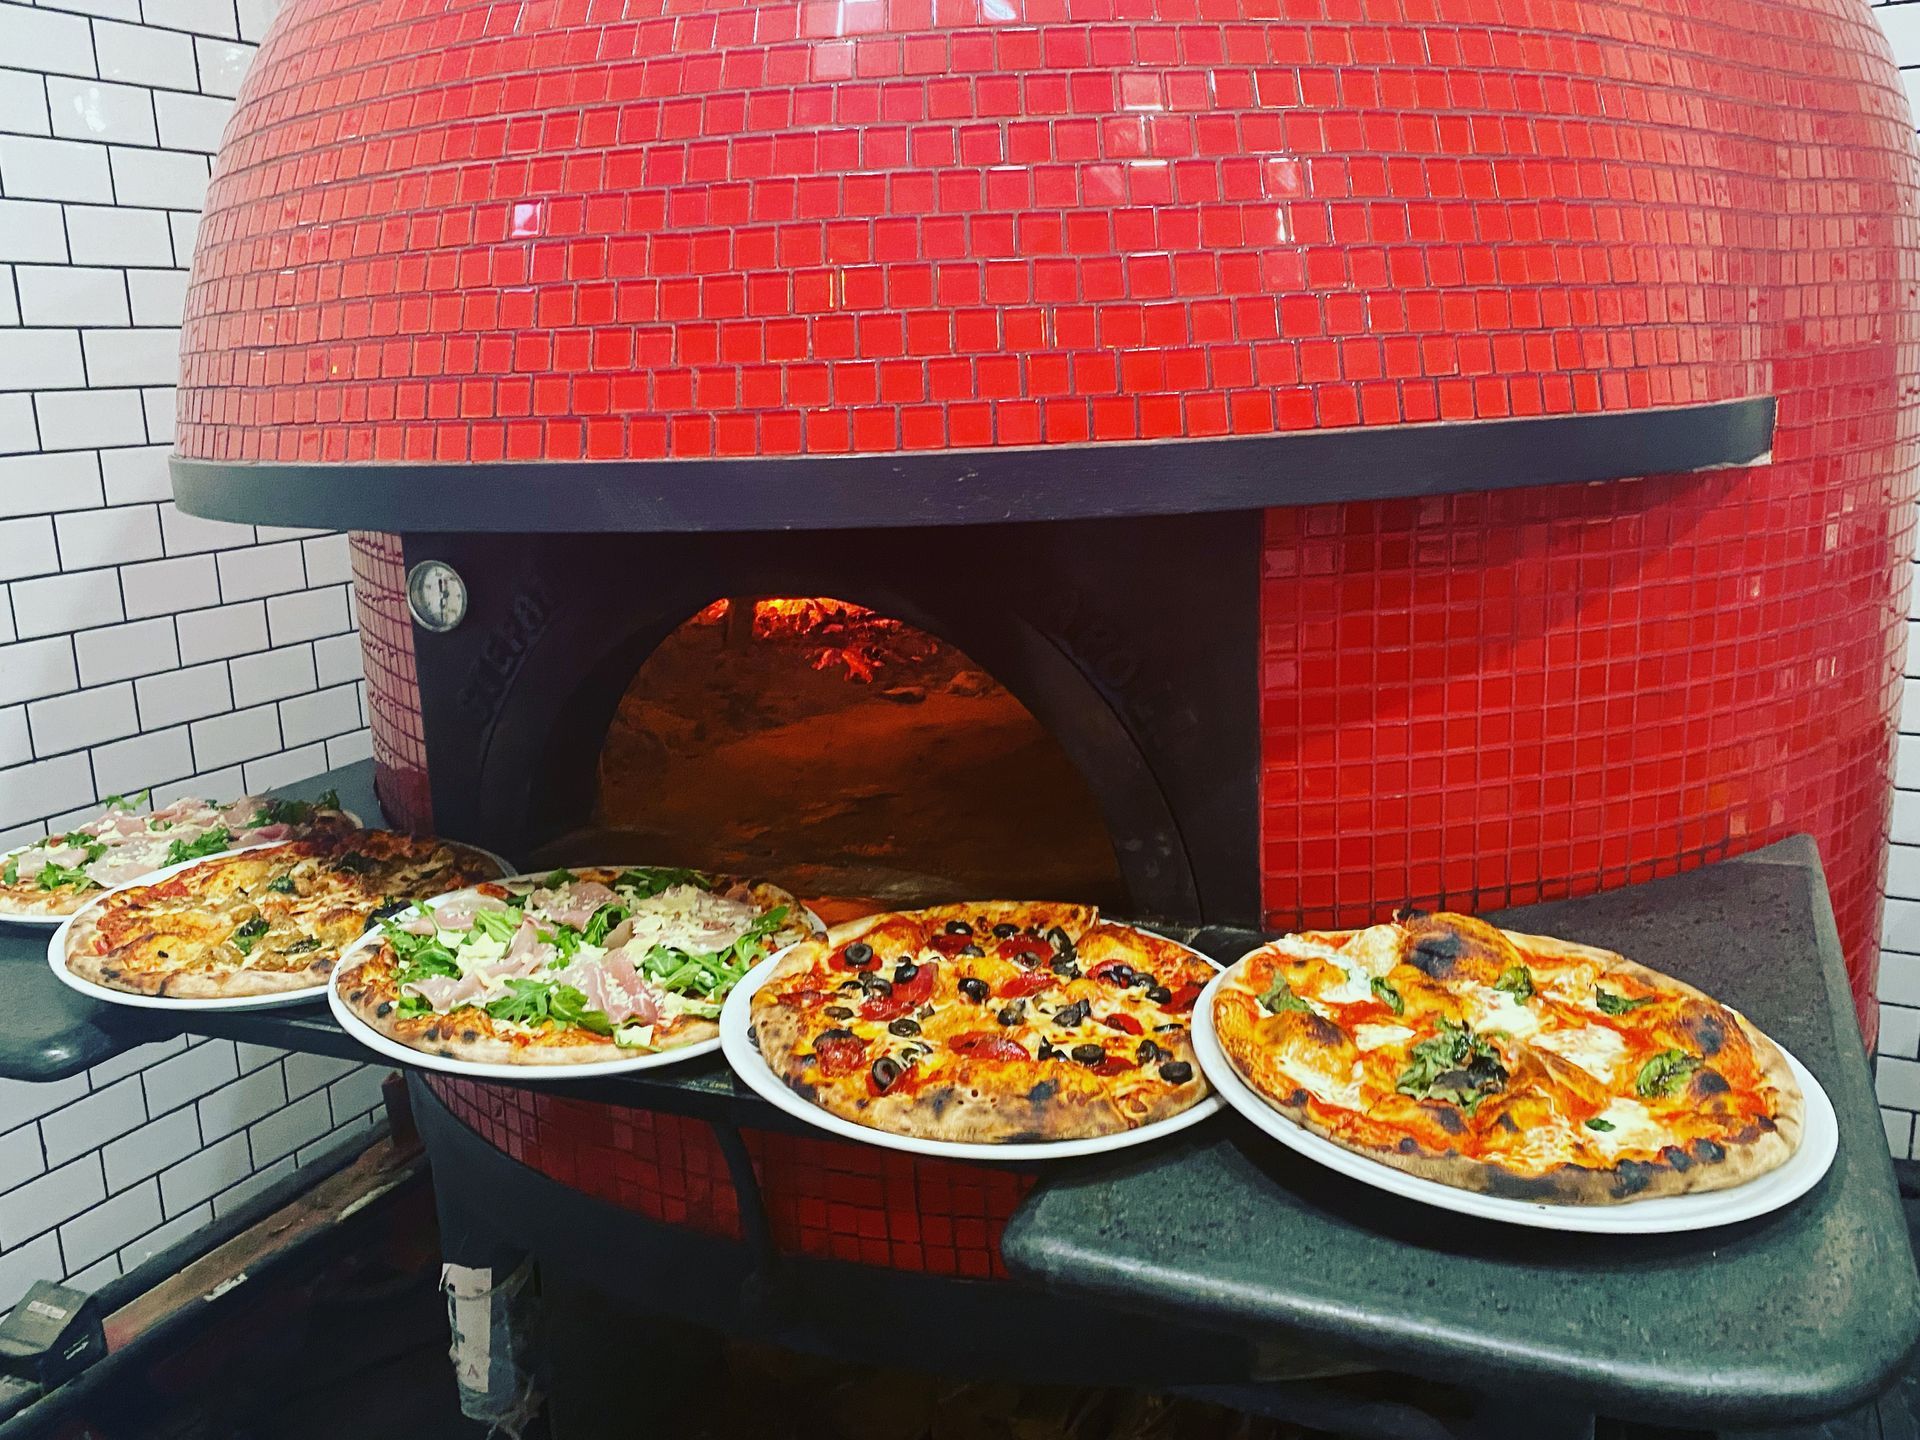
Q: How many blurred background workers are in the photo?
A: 0